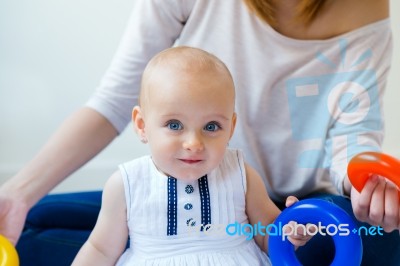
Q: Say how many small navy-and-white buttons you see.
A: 3